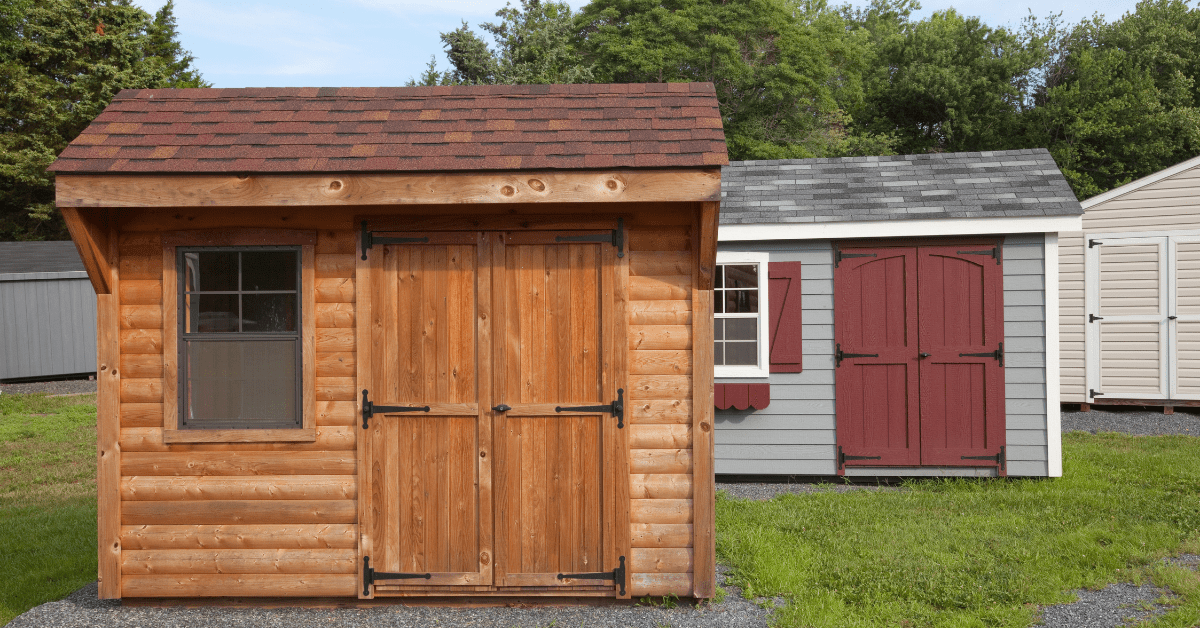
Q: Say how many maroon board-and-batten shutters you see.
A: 1